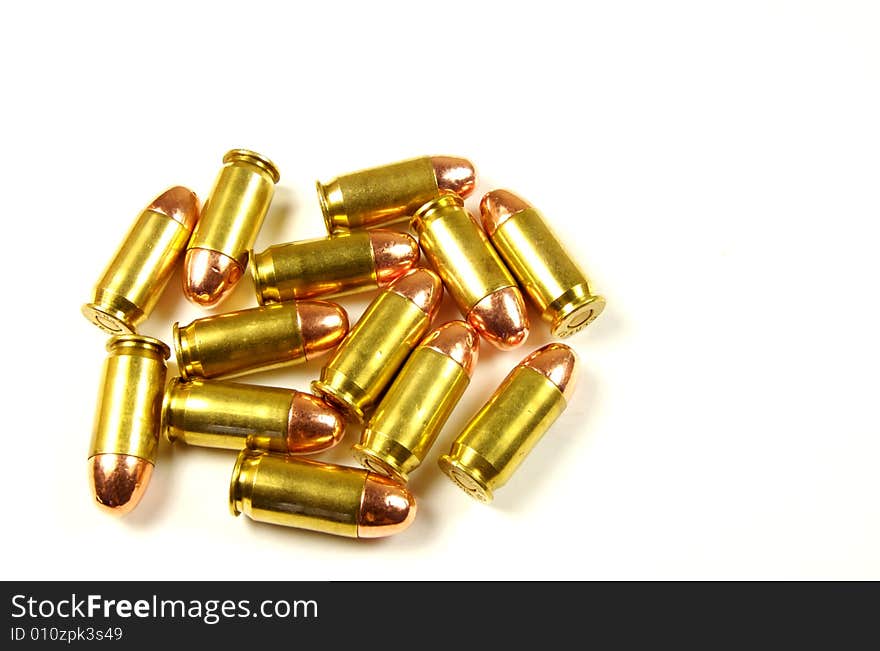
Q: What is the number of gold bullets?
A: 13